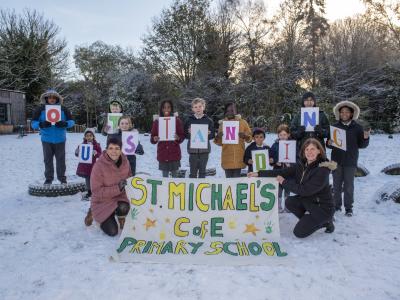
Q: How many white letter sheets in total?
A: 11